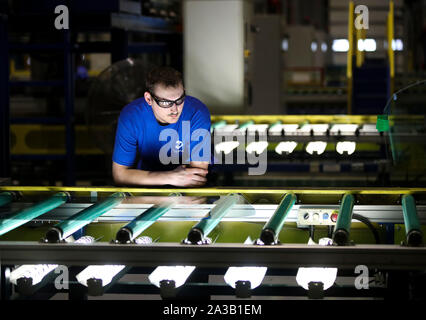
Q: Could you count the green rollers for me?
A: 8